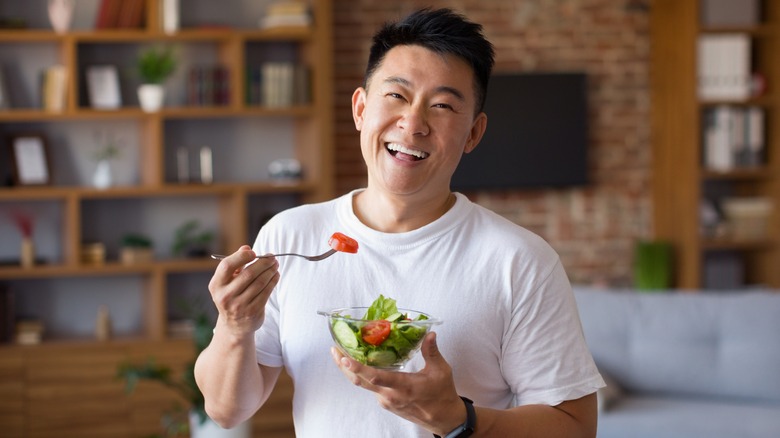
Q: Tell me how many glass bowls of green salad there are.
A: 1